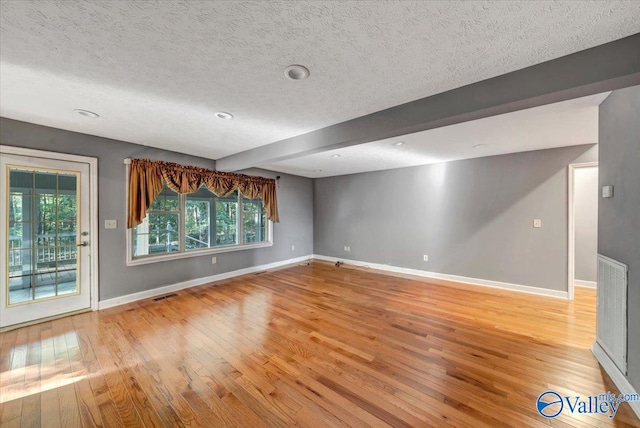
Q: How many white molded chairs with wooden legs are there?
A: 0